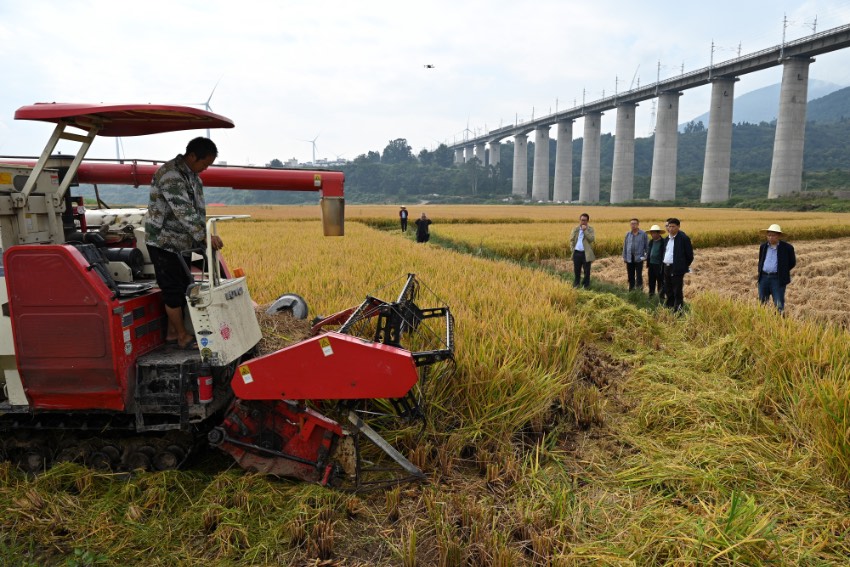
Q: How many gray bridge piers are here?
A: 12